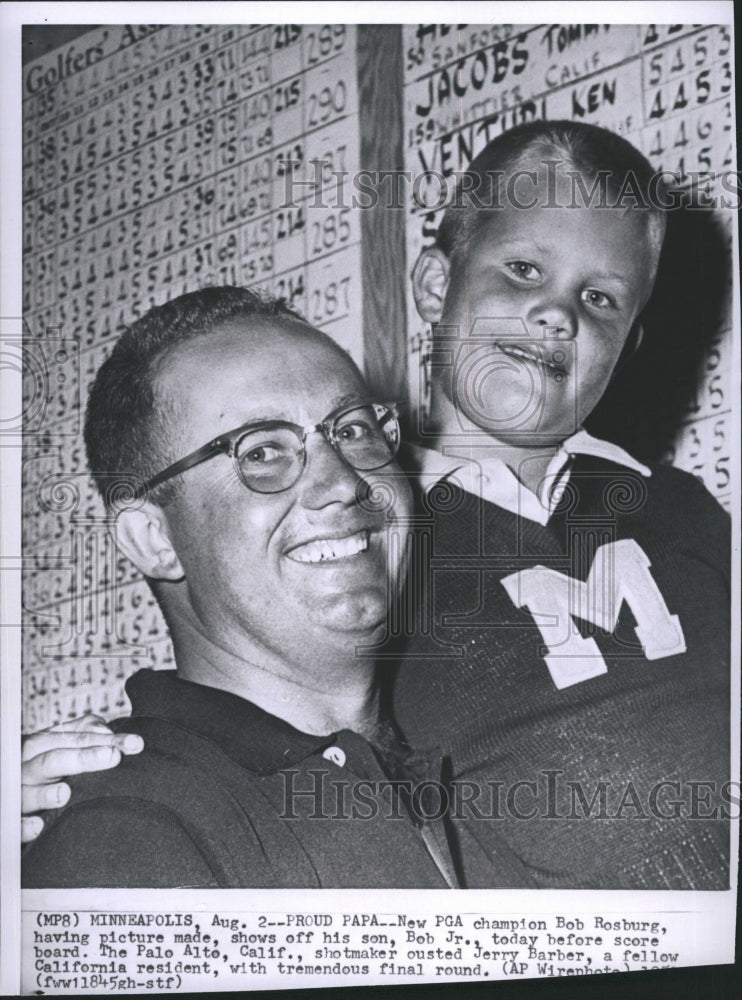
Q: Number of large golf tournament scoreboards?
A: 2